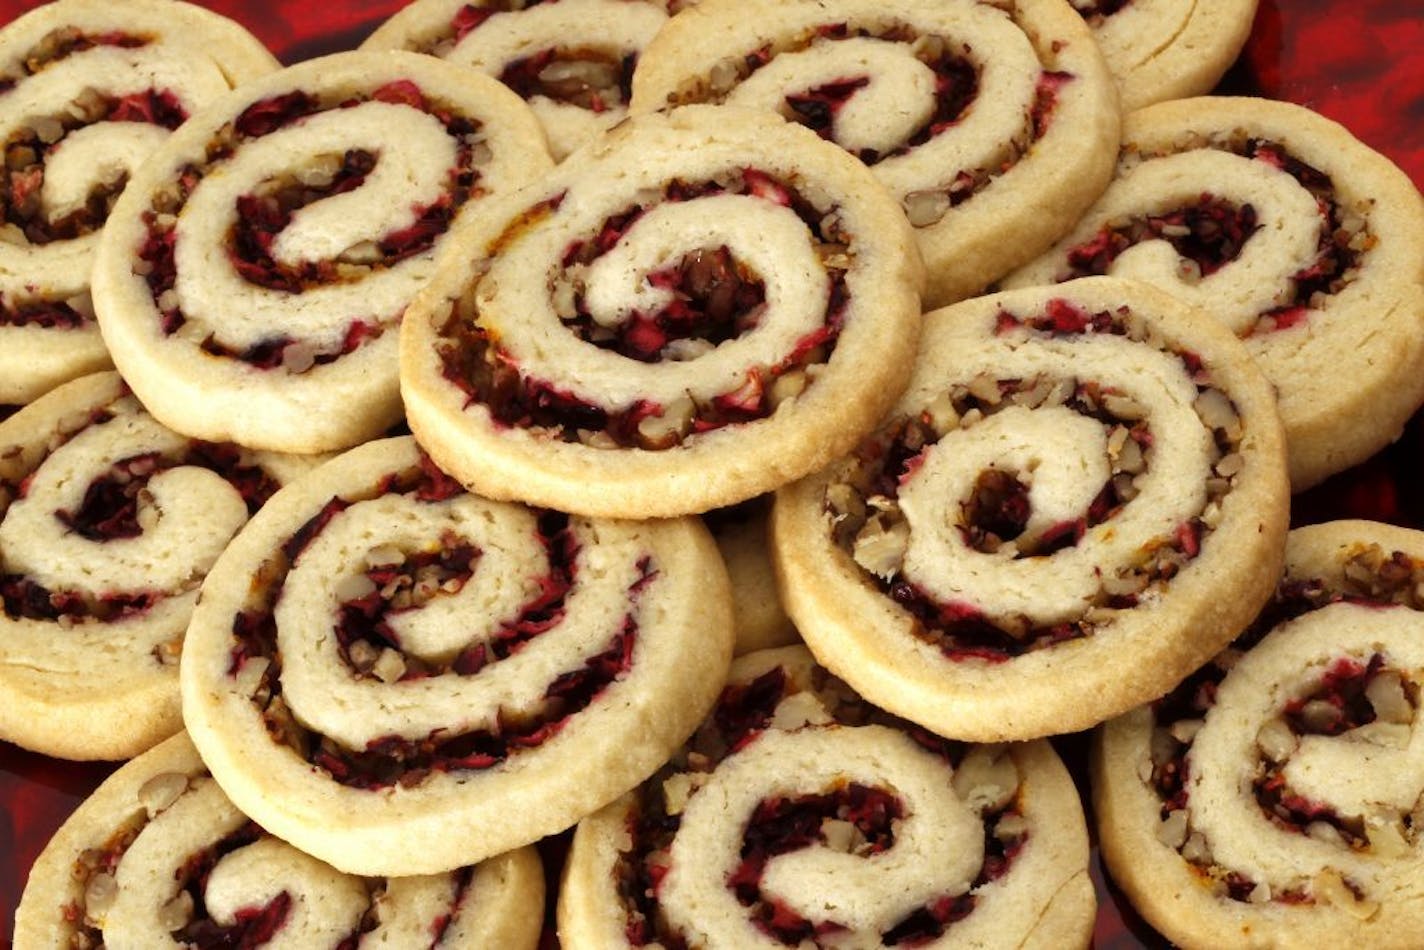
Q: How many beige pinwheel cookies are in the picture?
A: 13